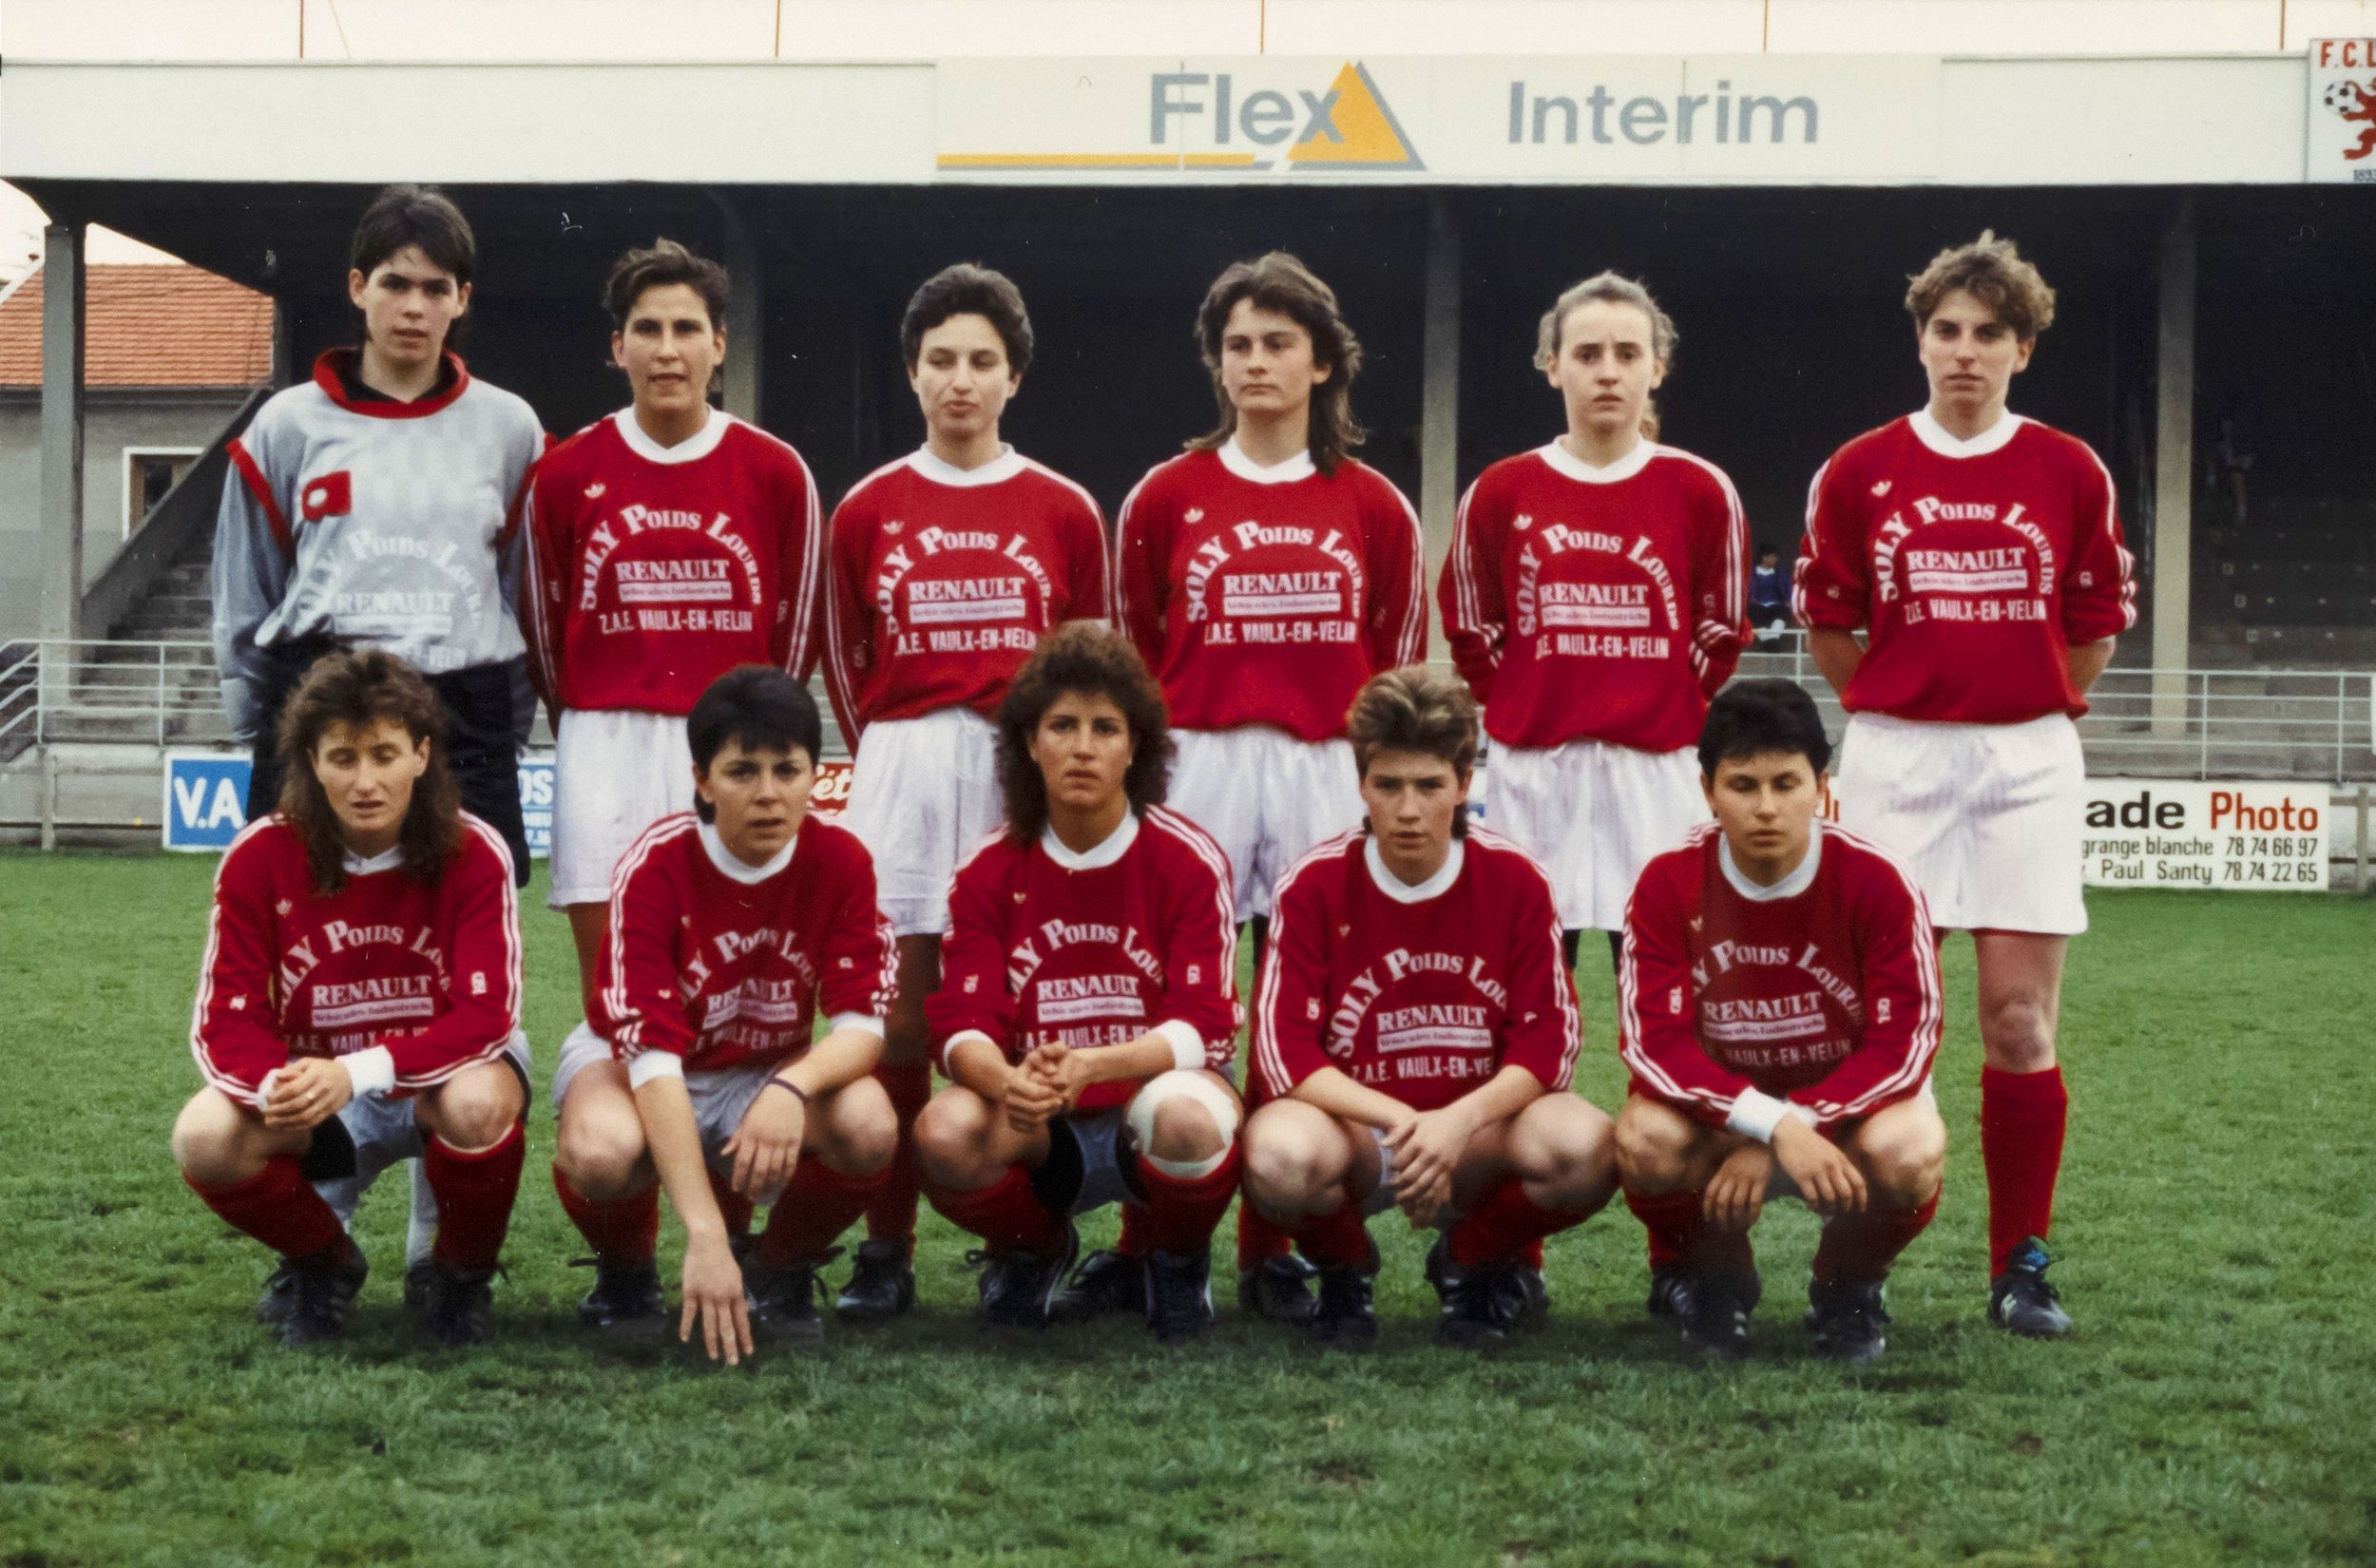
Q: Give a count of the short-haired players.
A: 7